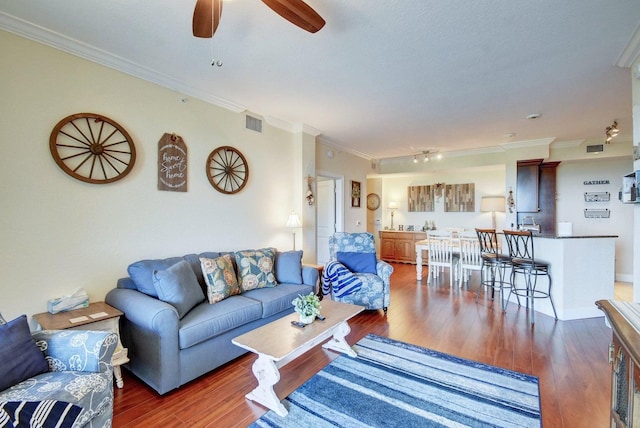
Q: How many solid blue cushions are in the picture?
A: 4